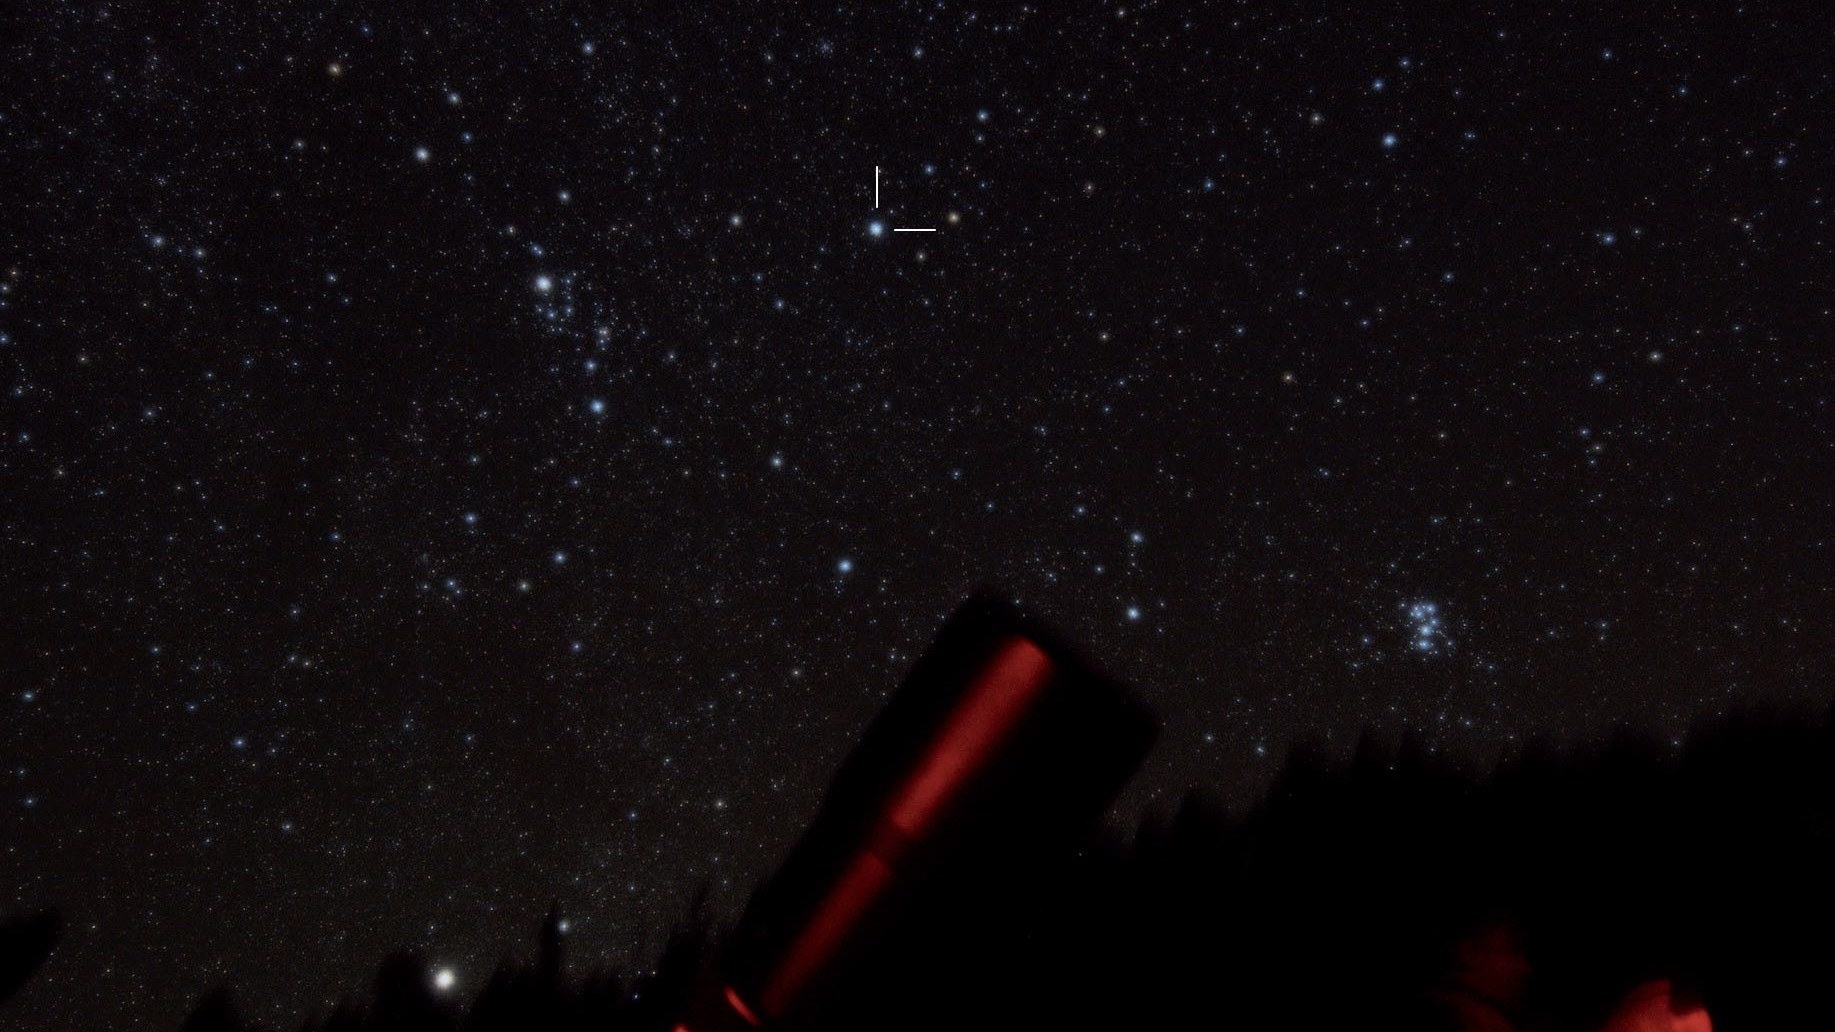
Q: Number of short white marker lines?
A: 2